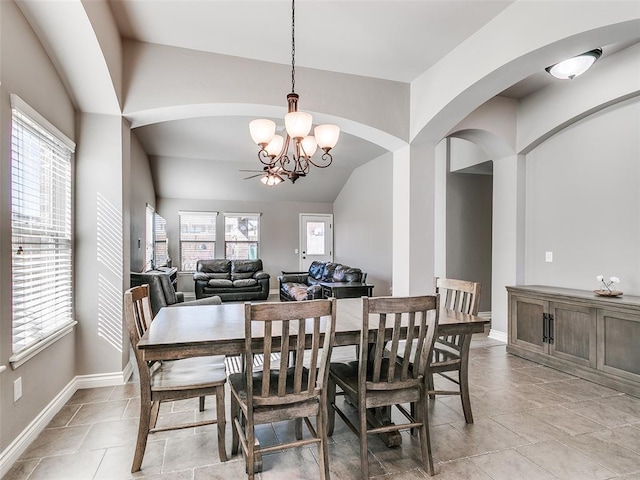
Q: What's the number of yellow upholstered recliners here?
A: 0